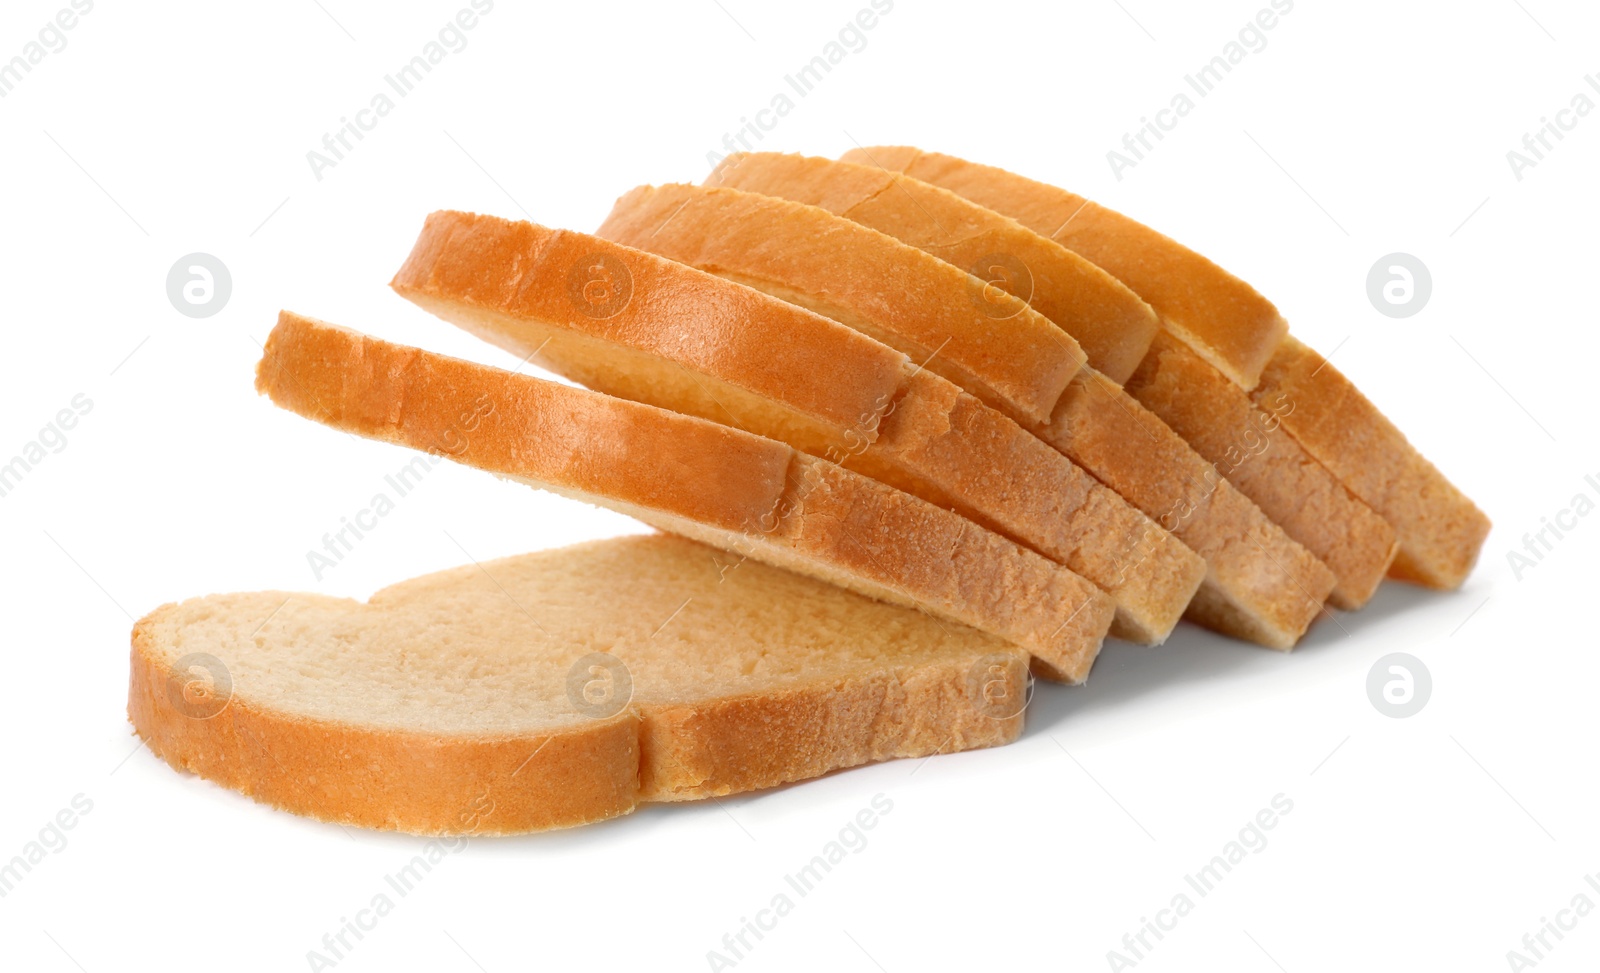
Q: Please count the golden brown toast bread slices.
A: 6